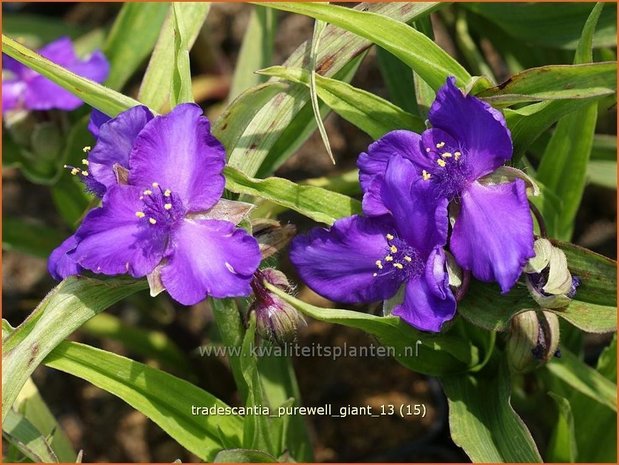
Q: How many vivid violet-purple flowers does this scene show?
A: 5